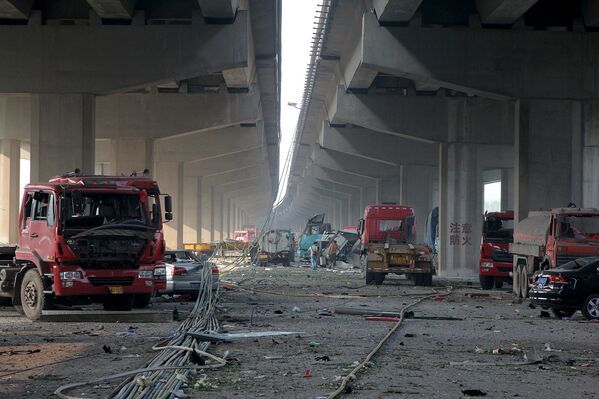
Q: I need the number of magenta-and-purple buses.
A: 0